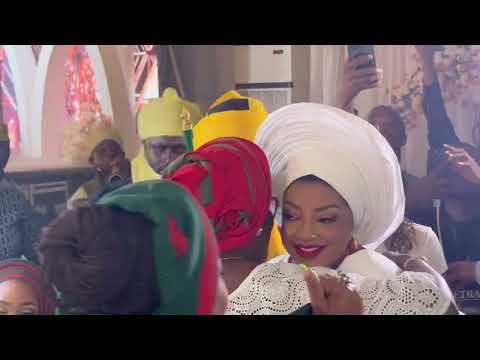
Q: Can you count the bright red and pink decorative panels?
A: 3